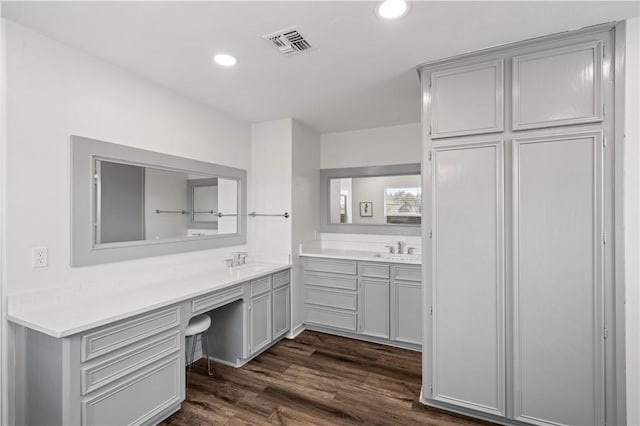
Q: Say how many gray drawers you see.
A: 12